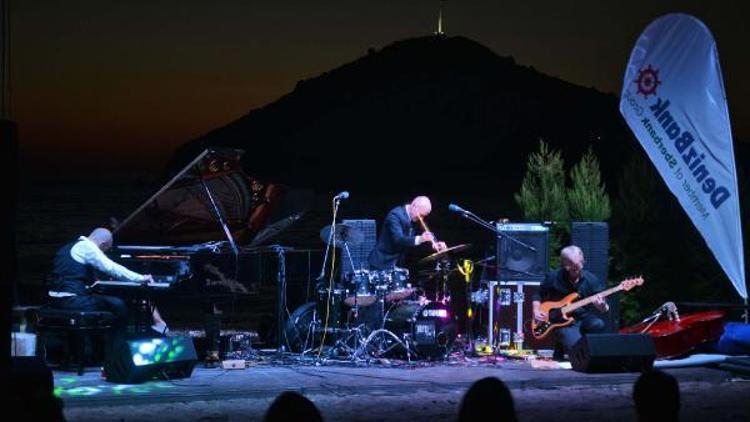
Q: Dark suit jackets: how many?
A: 1